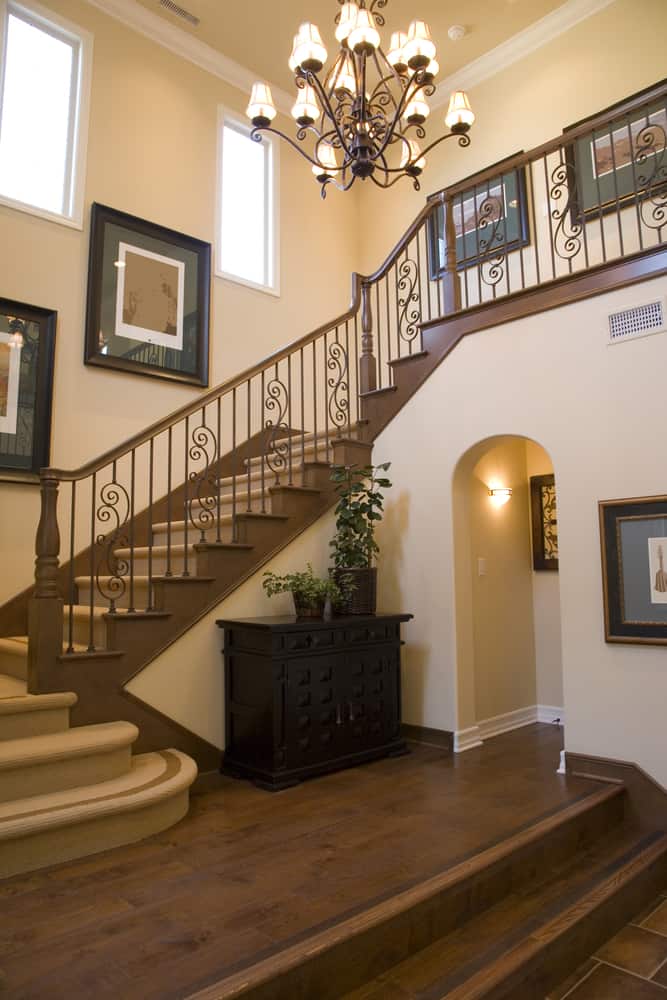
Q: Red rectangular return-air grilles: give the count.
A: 0